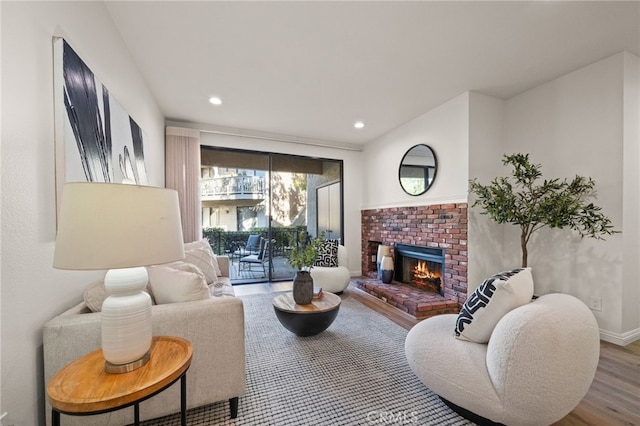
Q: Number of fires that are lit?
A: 1